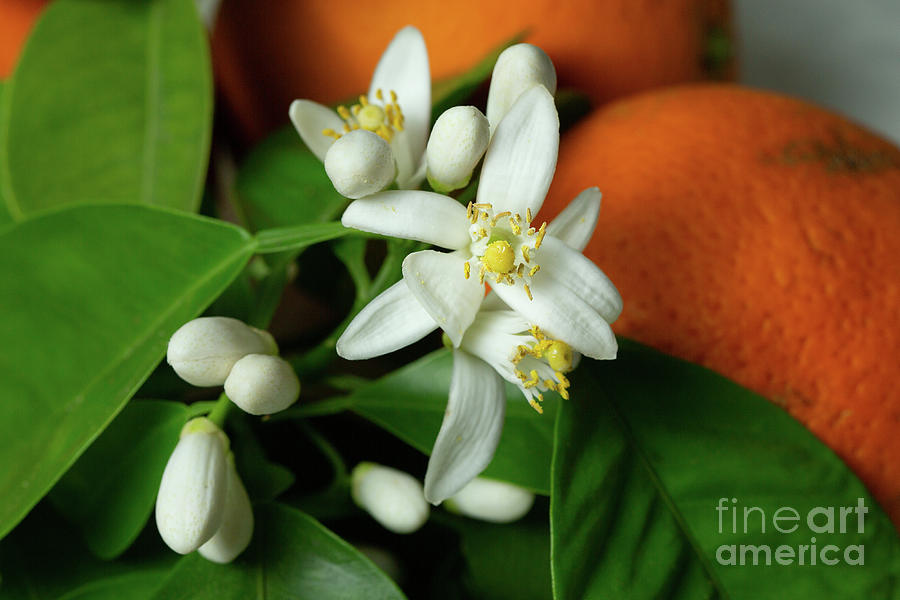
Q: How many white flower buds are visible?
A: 9